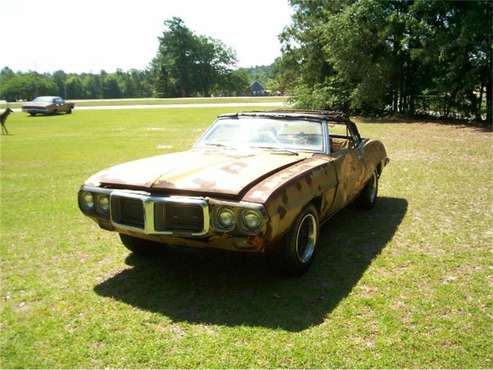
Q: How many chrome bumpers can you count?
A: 1